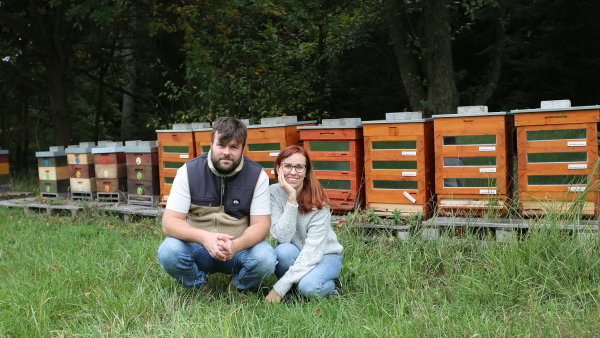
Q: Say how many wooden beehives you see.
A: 12